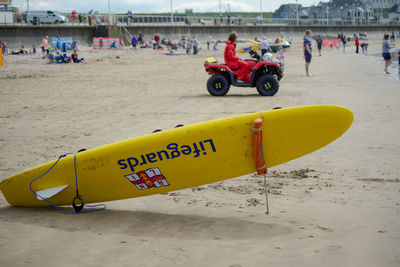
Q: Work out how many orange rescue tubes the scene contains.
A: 1